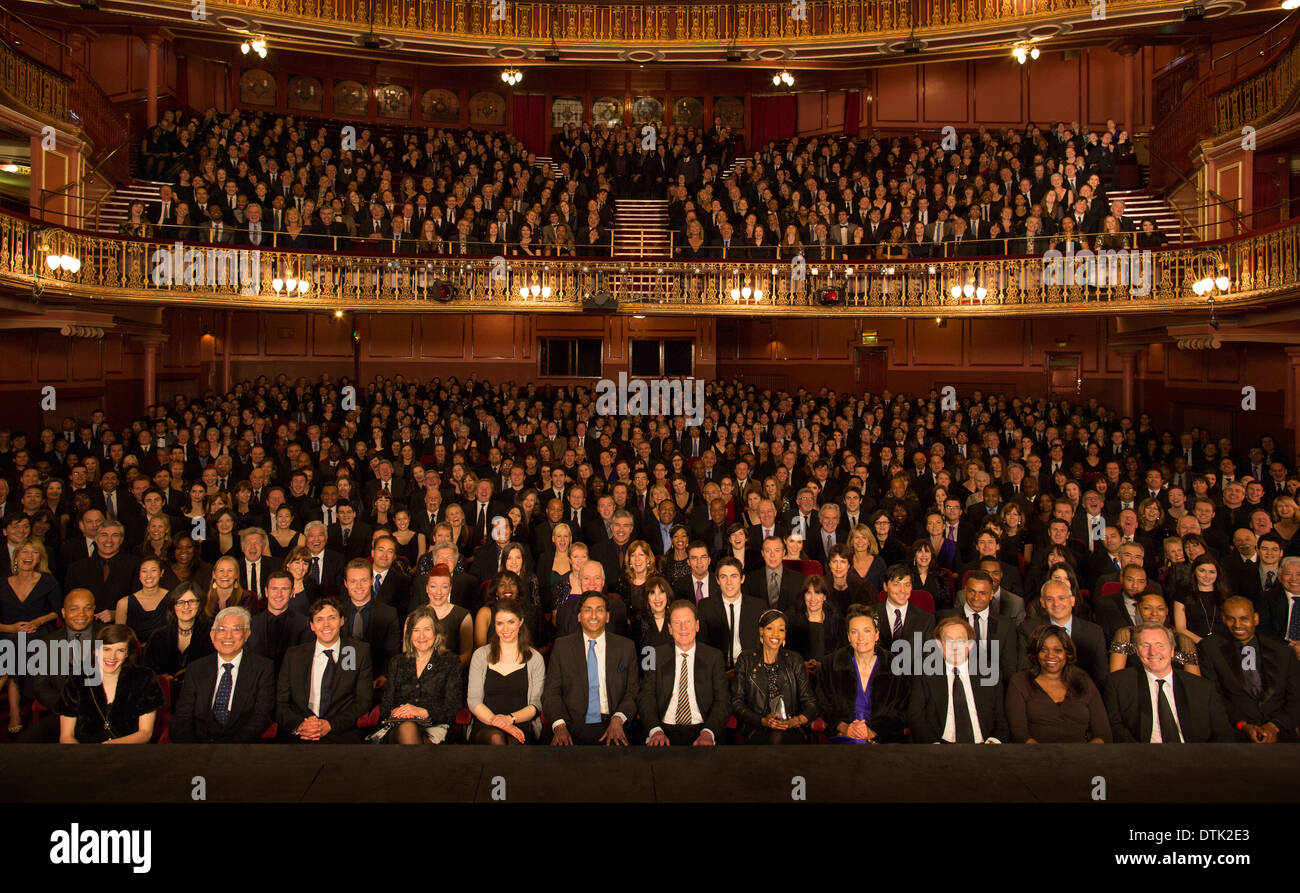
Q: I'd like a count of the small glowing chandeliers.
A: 10